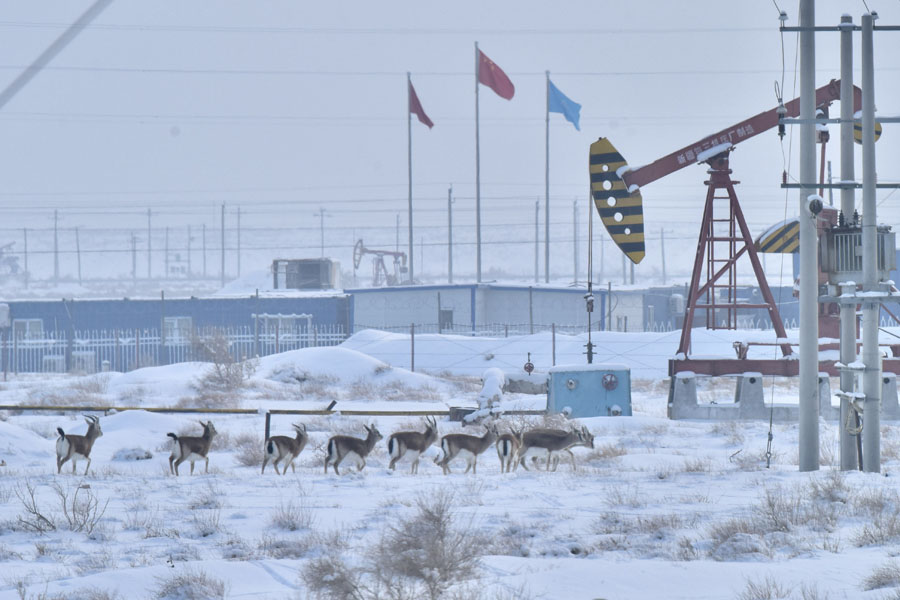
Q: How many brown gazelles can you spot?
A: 9